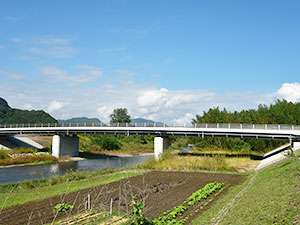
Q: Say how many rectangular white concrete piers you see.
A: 2